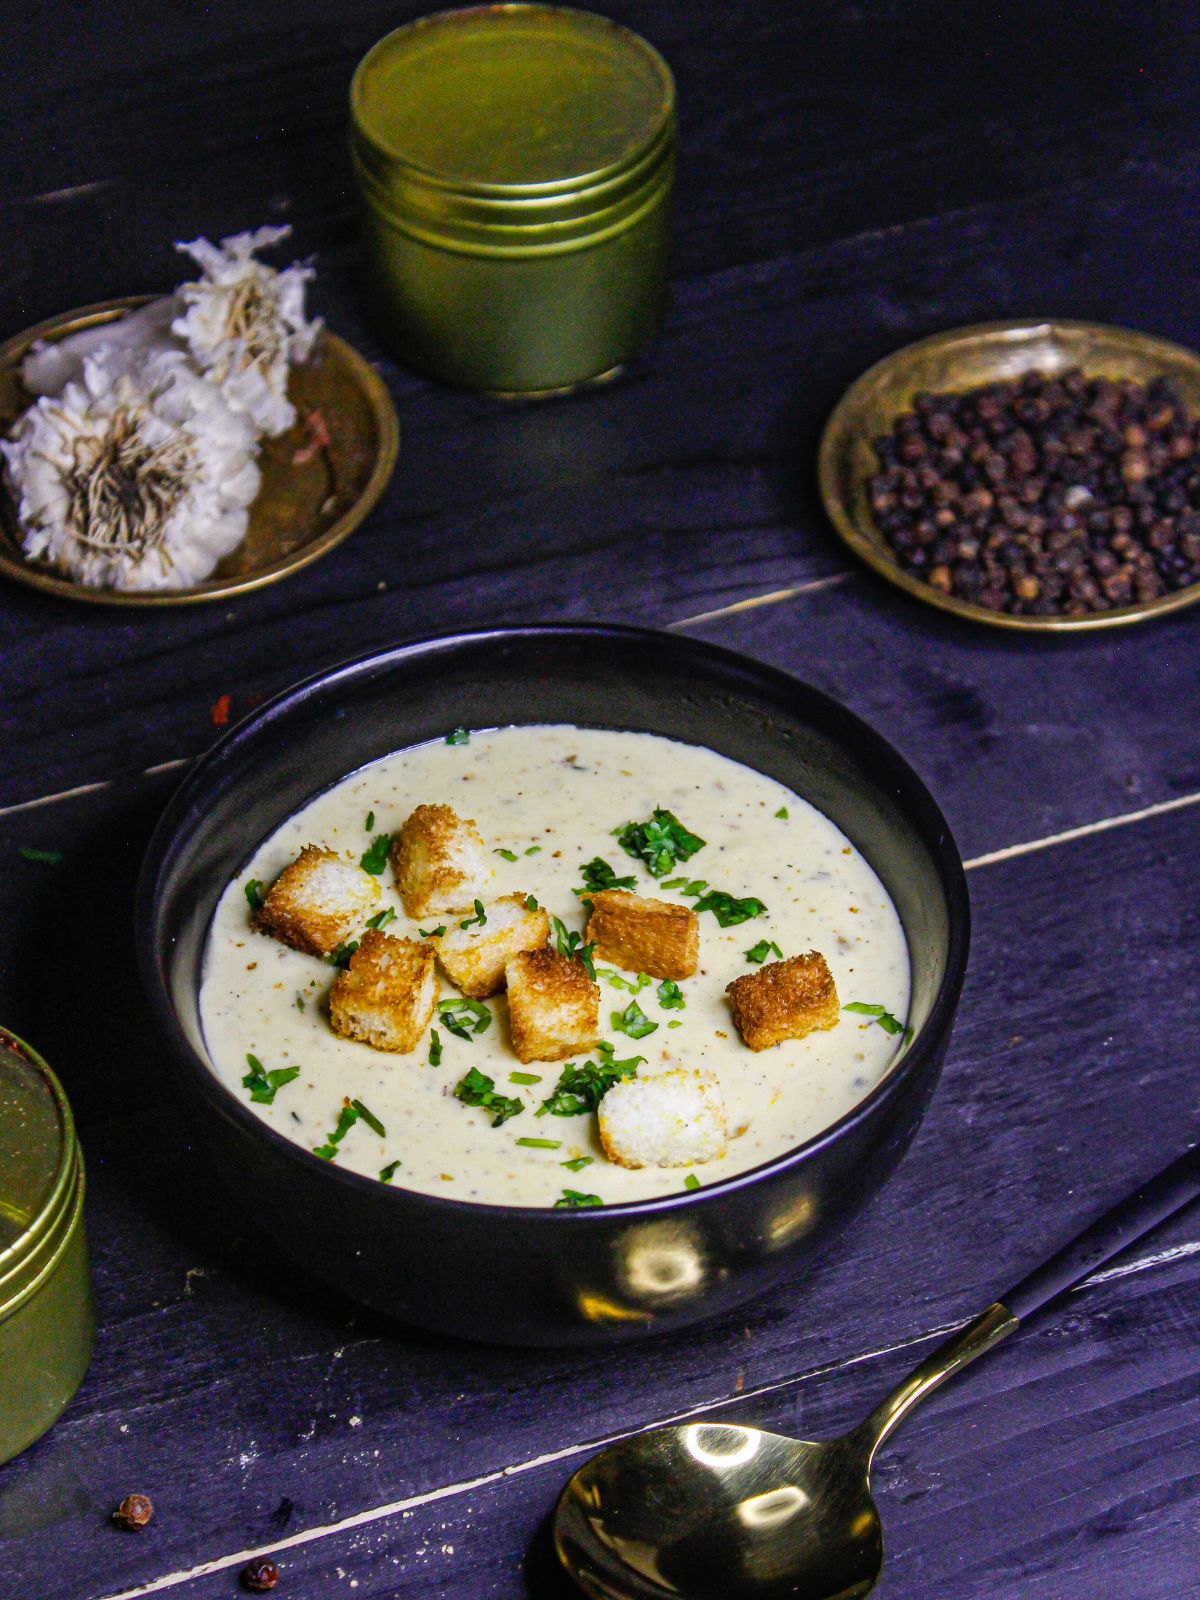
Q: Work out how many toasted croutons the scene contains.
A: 8